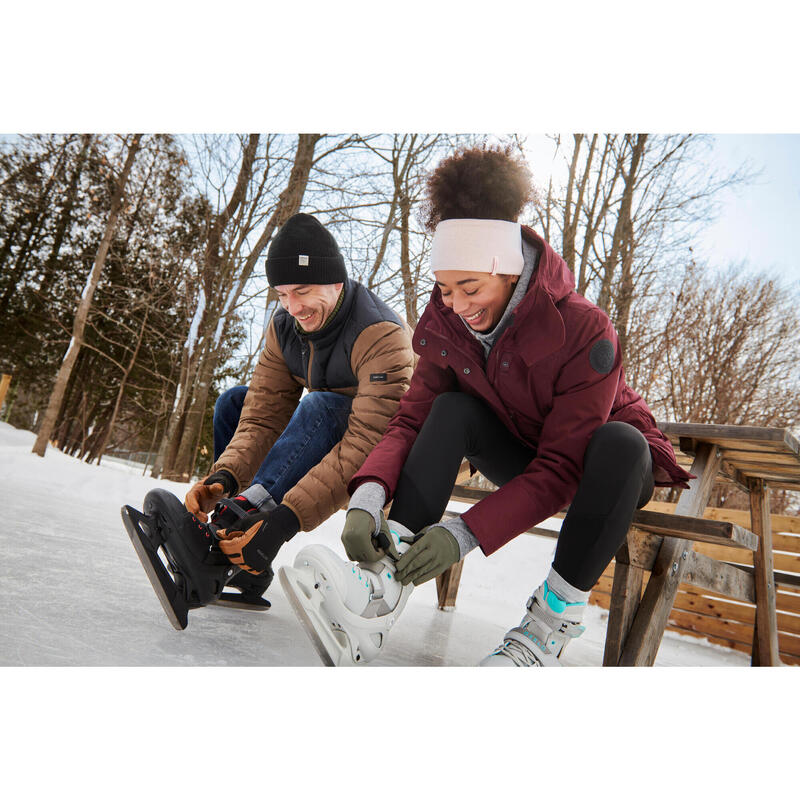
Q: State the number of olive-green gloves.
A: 2